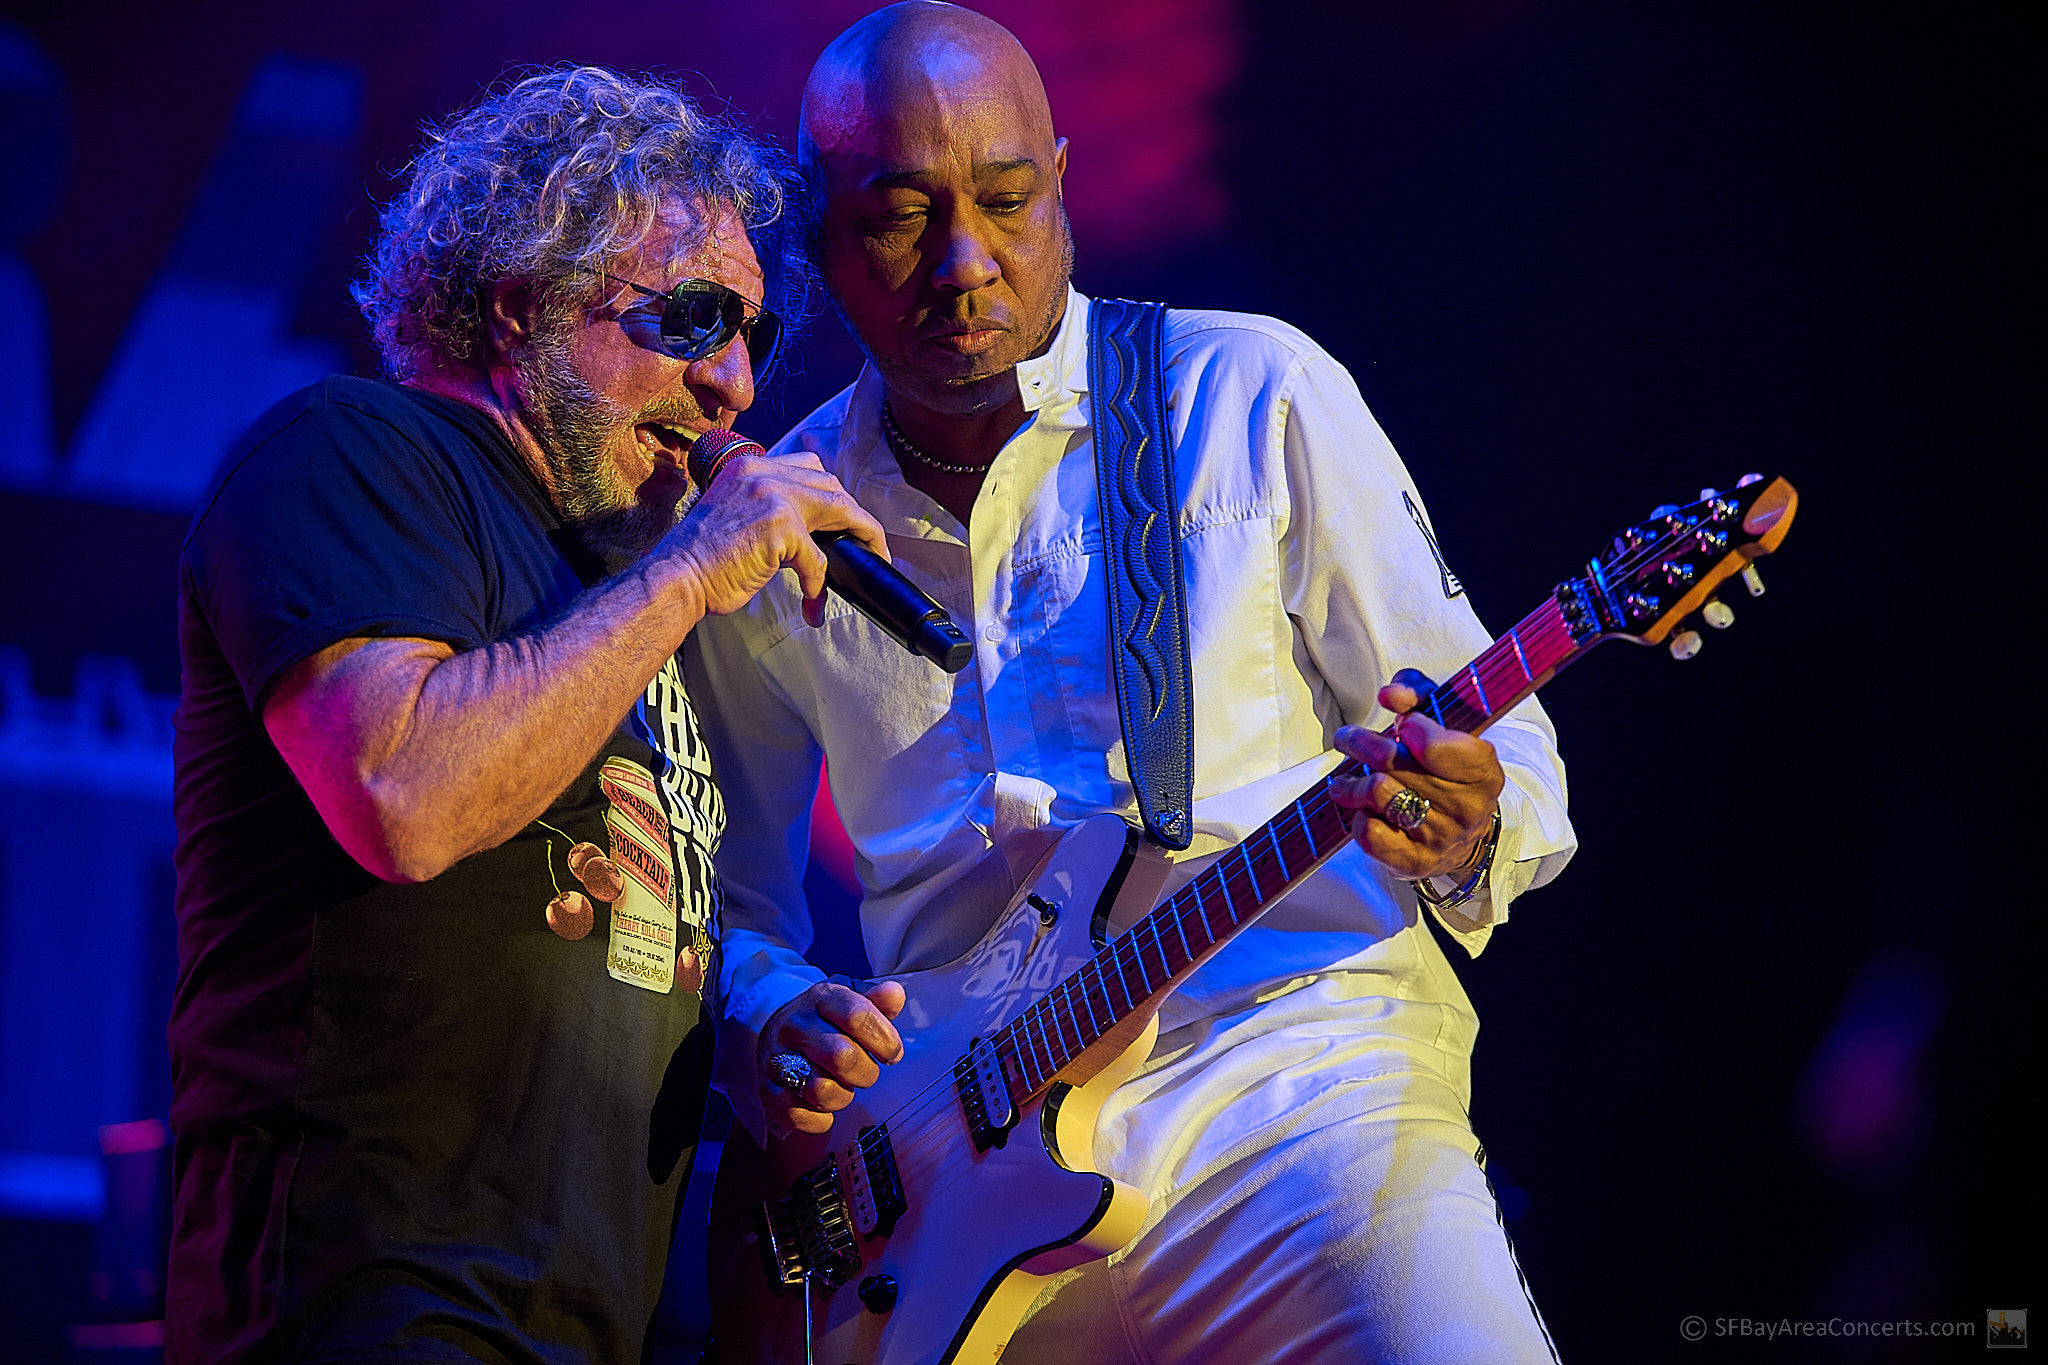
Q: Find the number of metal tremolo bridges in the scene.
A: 1